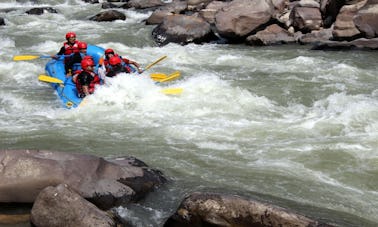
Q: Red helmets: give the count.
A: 6